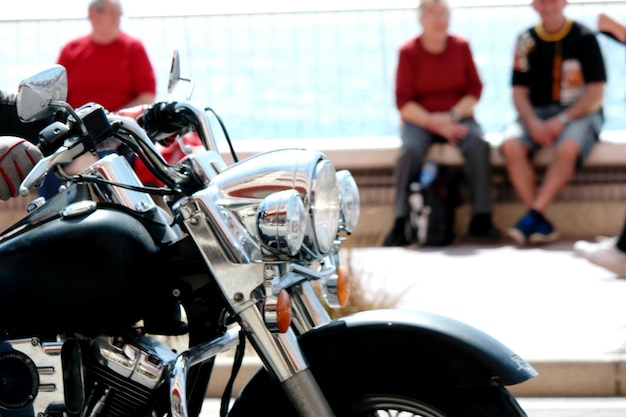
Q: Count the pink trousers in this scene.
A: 0